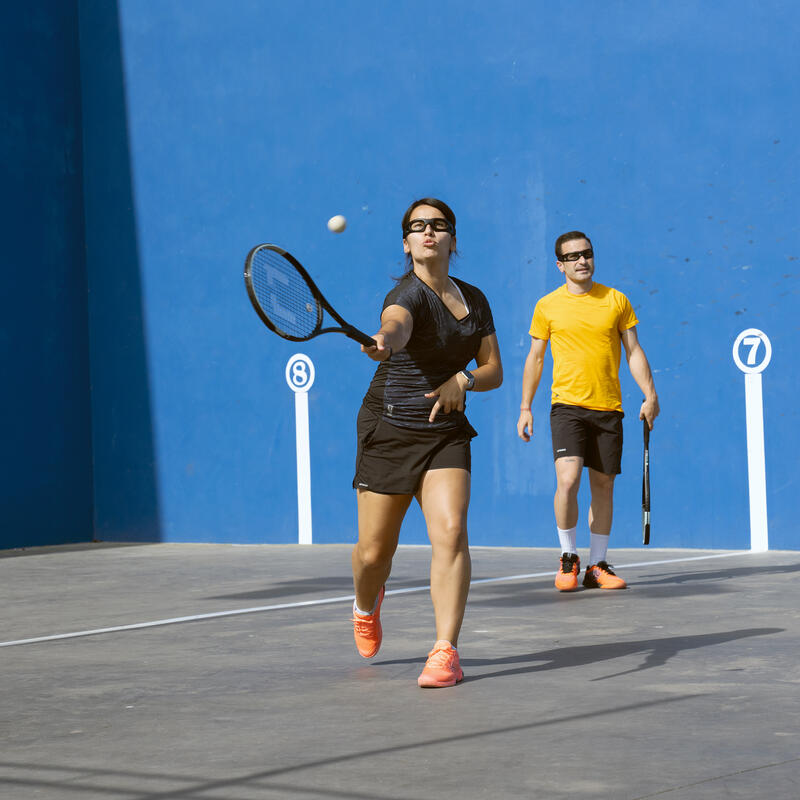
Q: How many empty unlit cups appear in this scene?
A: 0